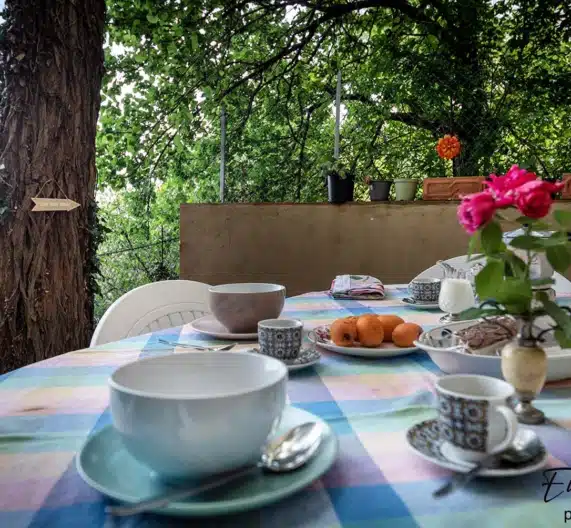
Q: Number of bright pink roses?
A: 3